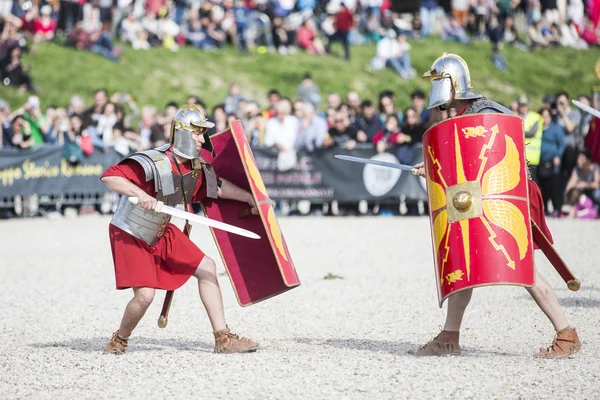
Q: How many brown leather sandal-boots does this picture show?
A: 4